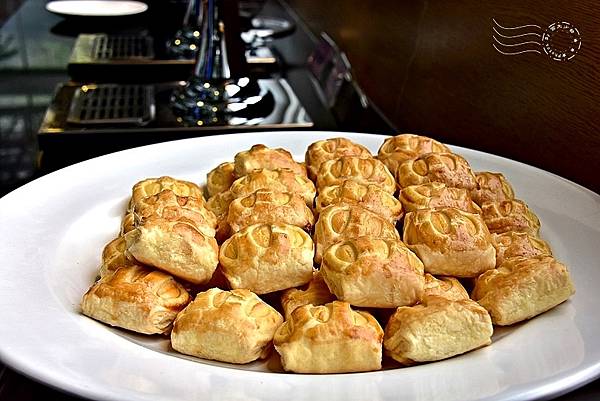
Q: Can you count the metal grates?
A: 2